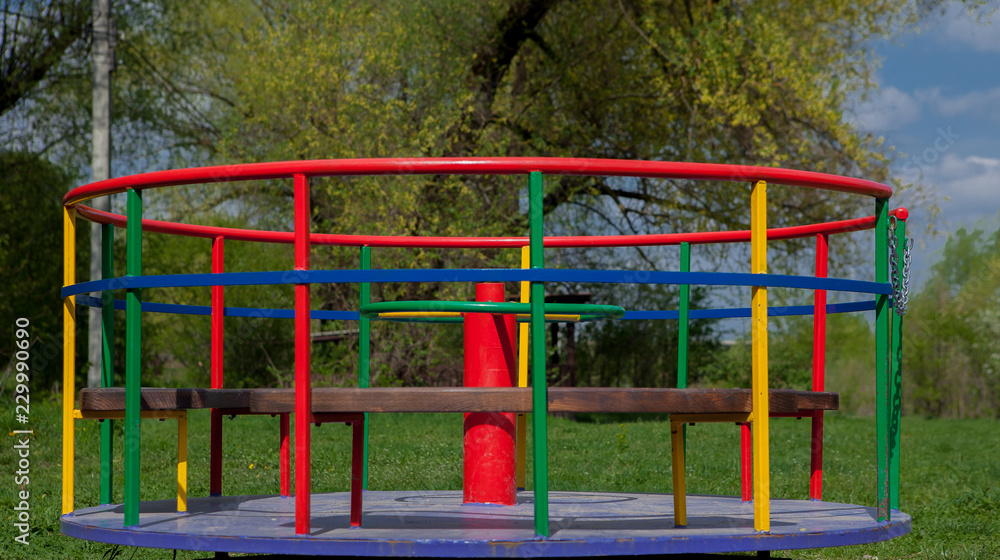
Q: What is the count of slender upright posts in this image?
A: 13